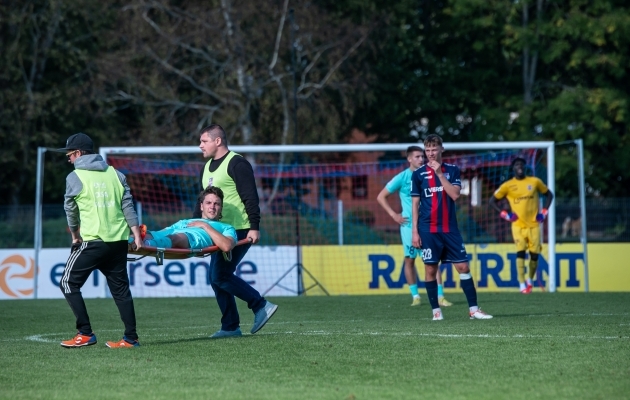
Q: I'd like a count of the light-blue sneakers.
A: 2